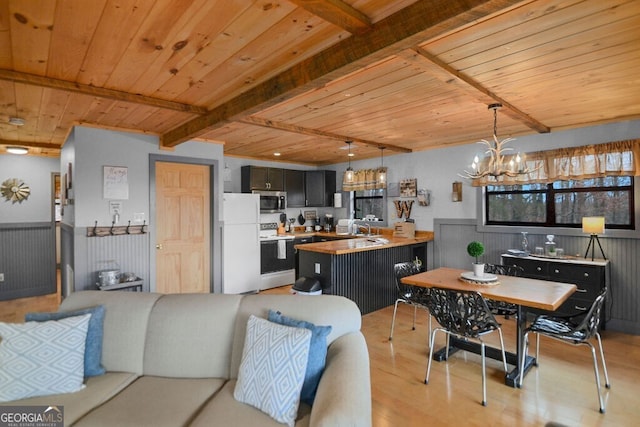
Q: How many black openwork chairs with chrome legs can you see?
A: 4